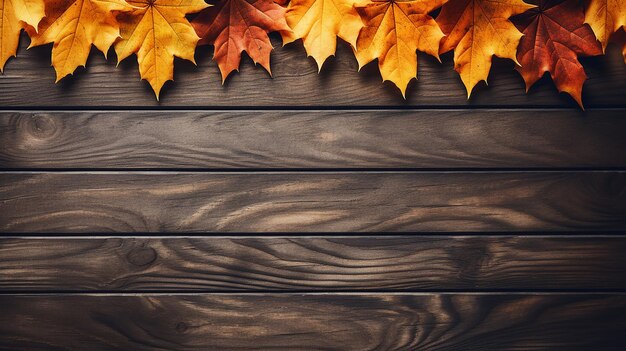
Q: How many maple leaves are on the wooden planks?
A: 9